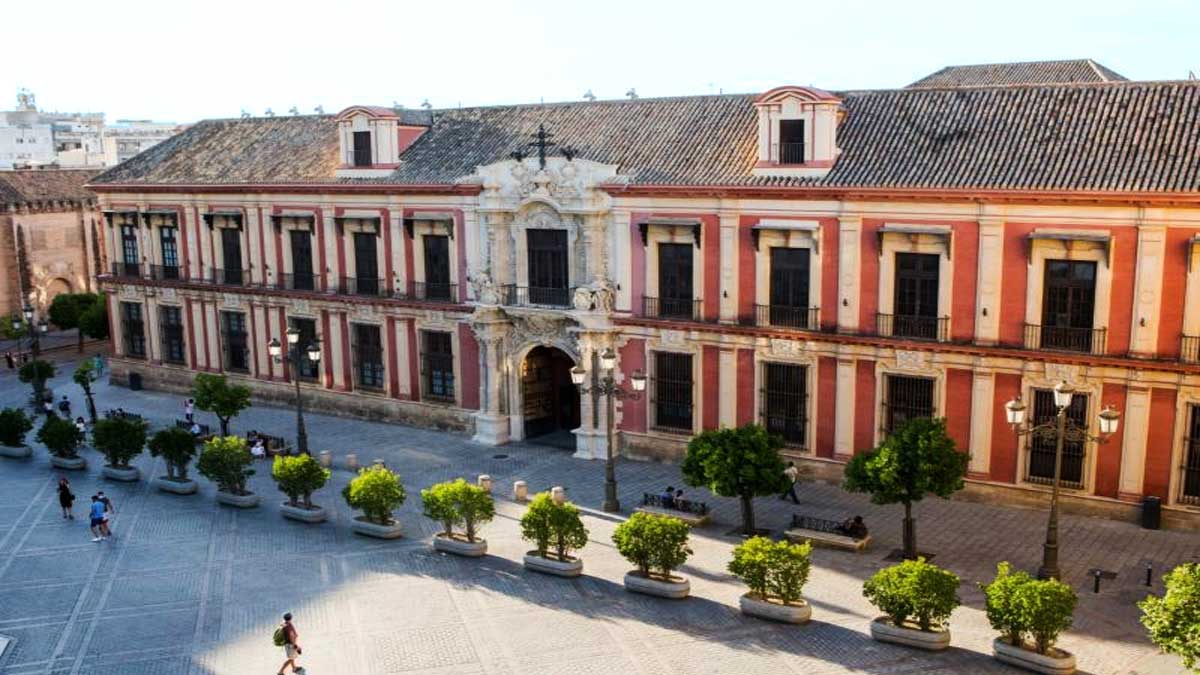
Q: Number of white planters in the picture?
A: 13